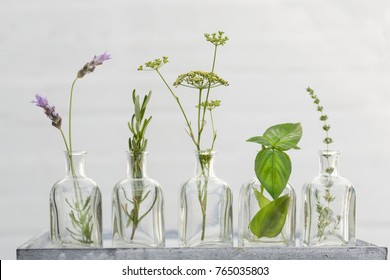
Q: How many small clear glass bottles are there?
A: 5